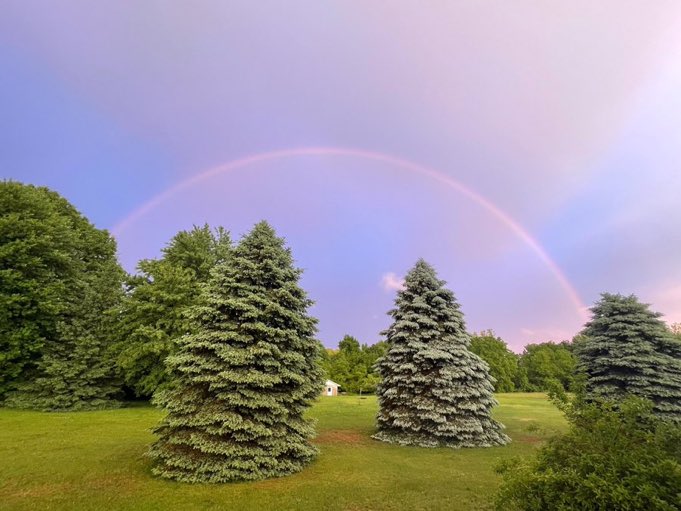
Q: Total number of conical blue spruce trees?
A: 3